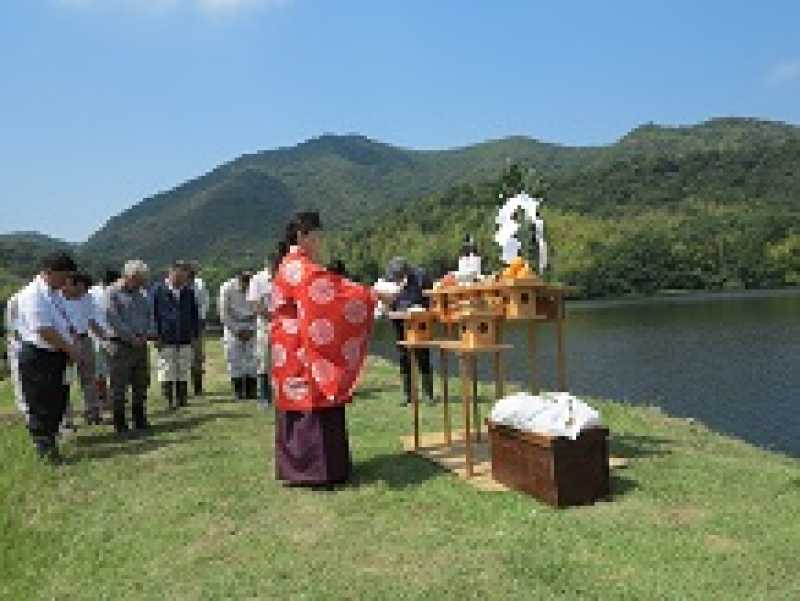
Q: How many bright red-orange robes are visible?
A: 1